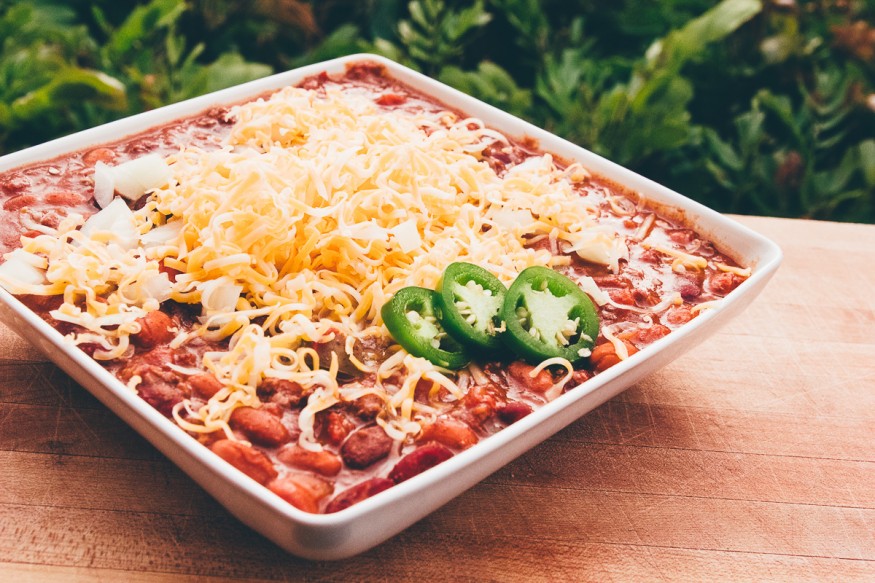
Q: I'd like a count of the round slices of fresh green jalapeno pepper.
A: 3